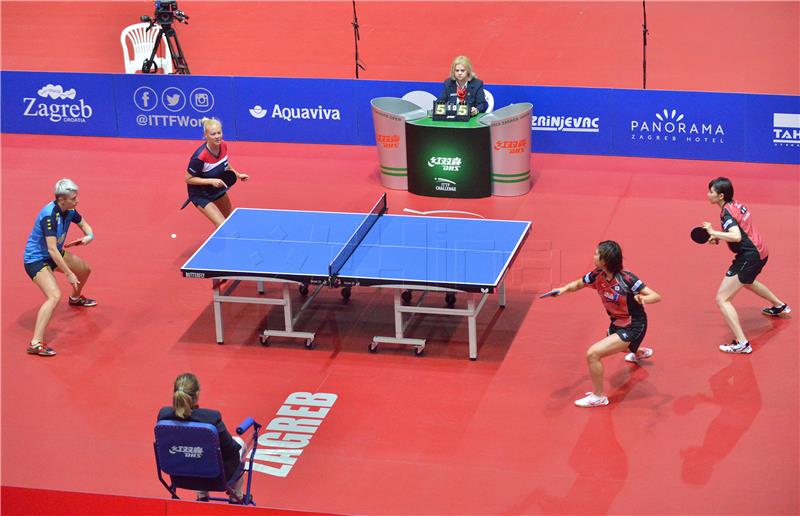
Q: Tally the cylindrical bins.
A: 2